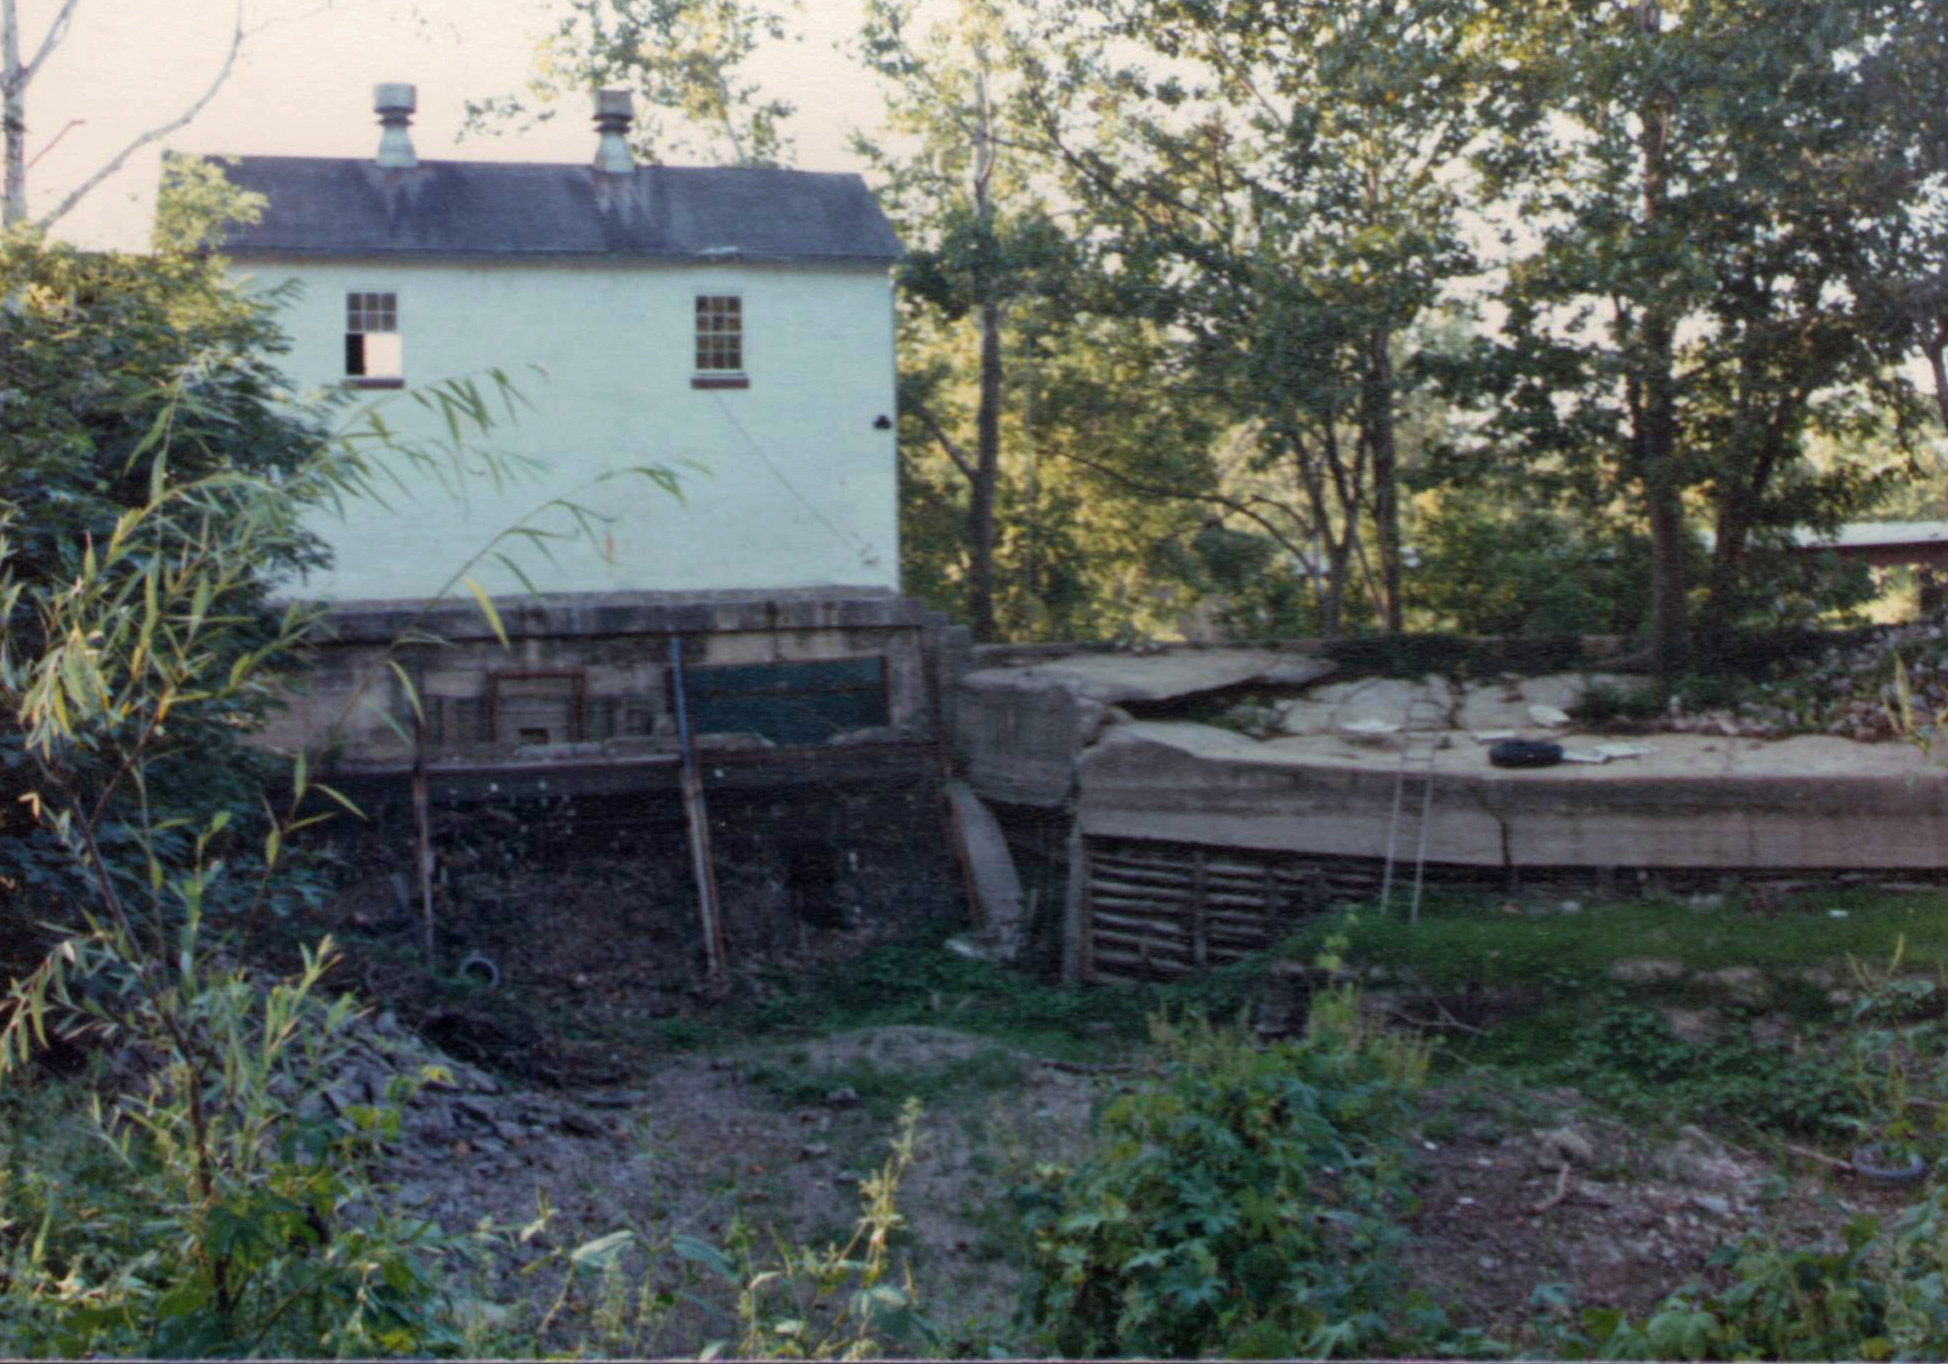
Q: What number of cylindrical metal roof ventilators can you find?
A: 2